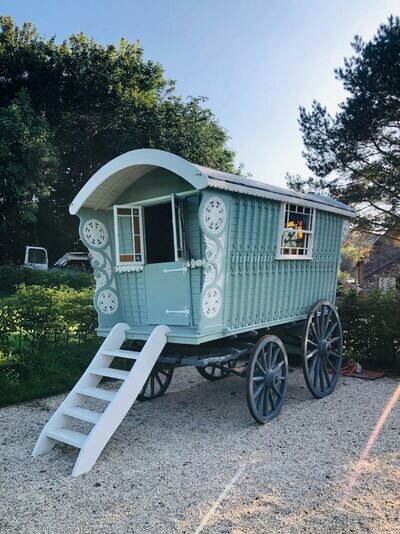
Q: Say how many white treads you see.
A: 5